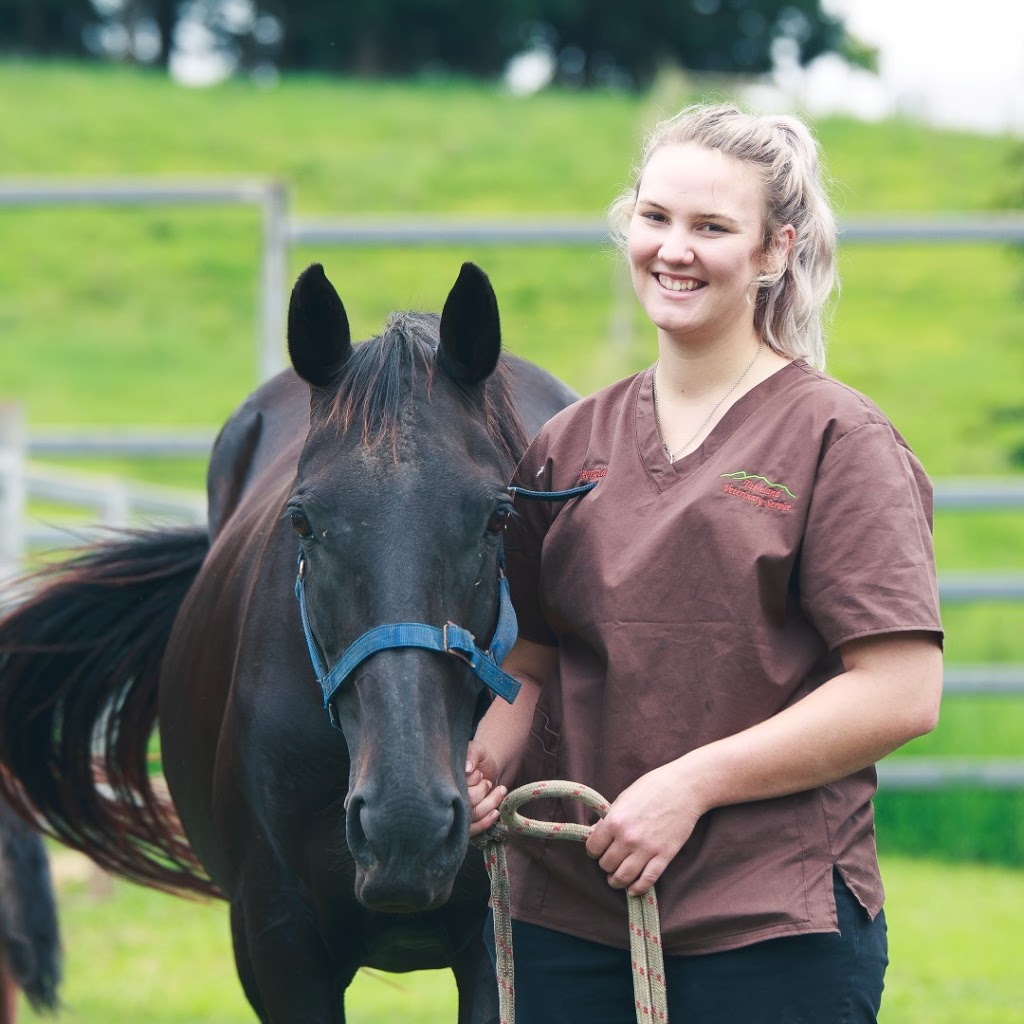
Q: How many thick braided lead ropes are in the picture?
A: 1